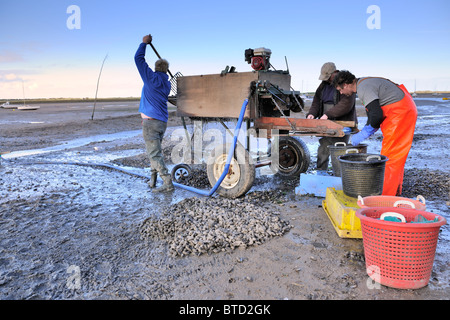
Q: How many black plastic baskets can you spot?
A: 2